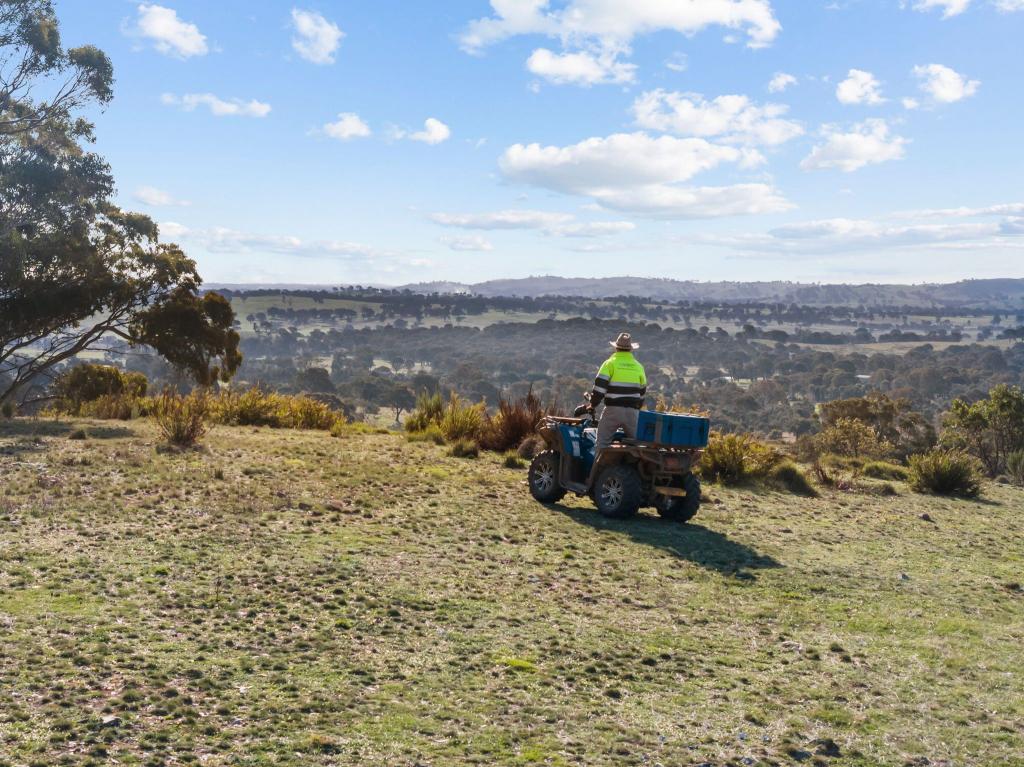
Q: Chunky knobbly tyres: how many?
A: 3